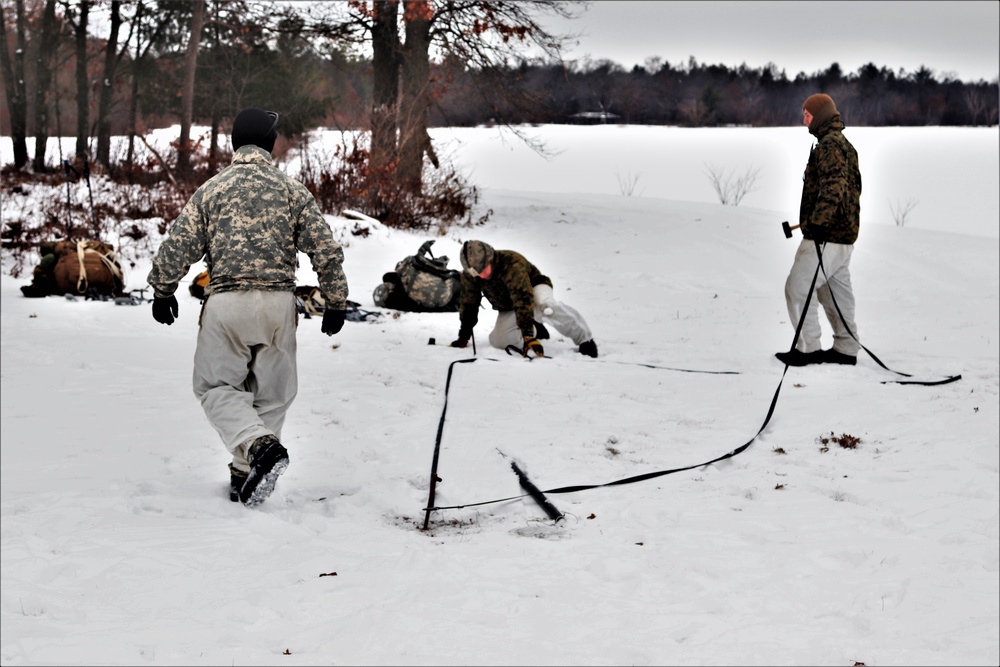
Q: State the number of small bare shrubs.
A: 3